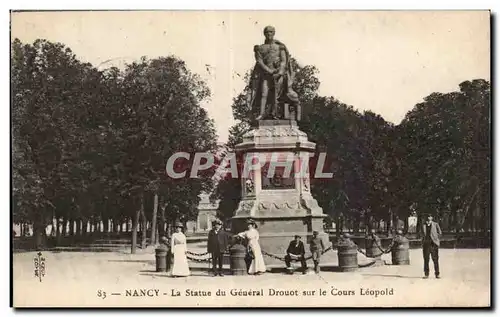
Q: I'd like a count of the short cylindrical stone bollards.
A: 5